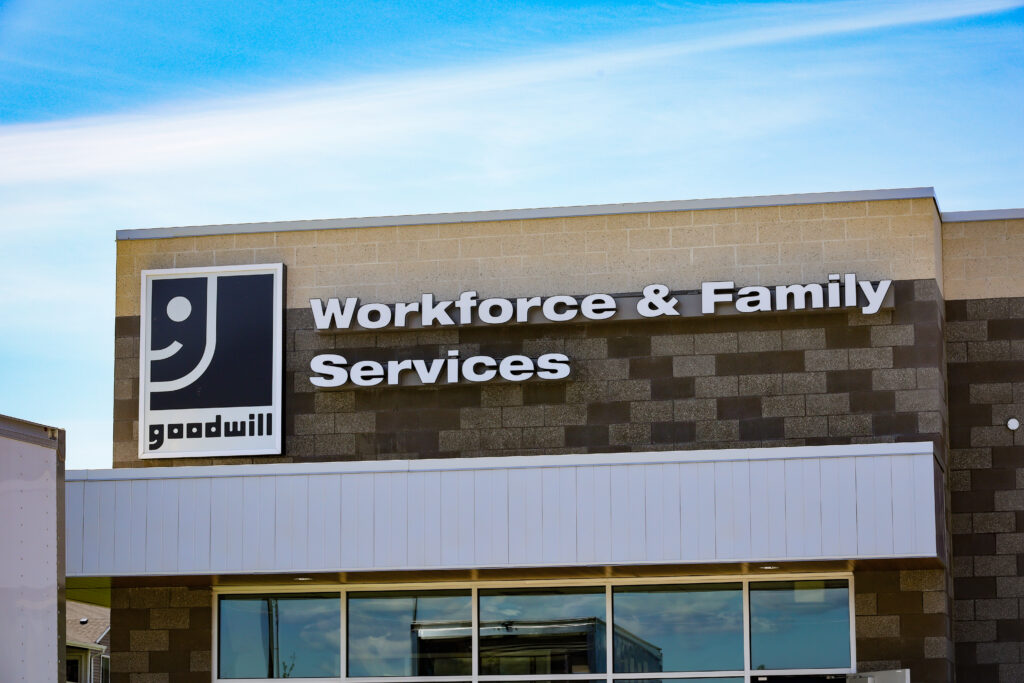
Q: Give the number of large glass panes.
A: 5